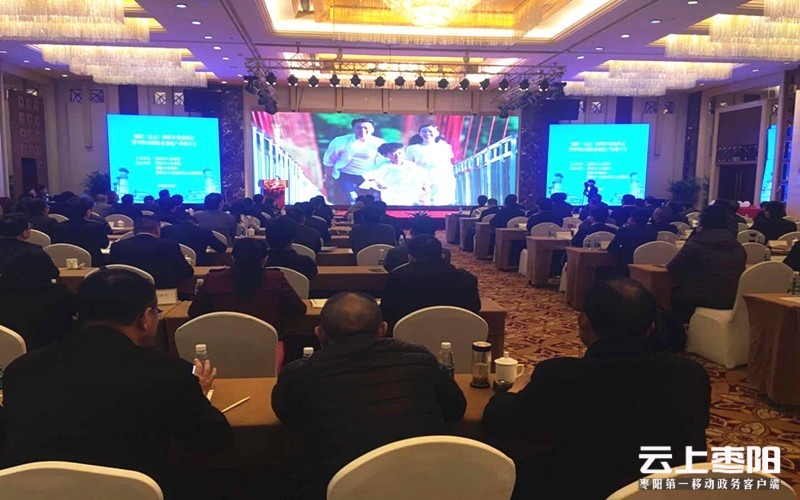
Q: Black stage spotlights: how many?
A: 14